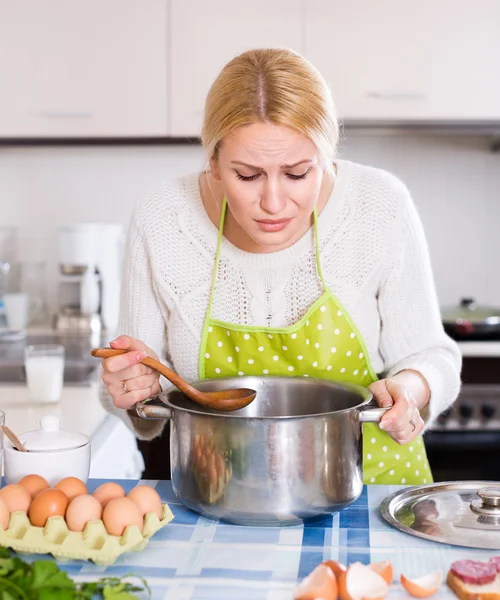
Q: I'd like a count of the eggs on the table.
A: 9